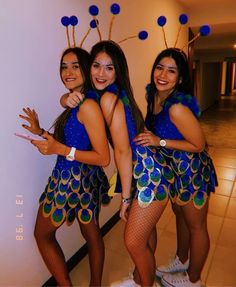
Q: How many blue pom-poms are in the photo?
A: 9